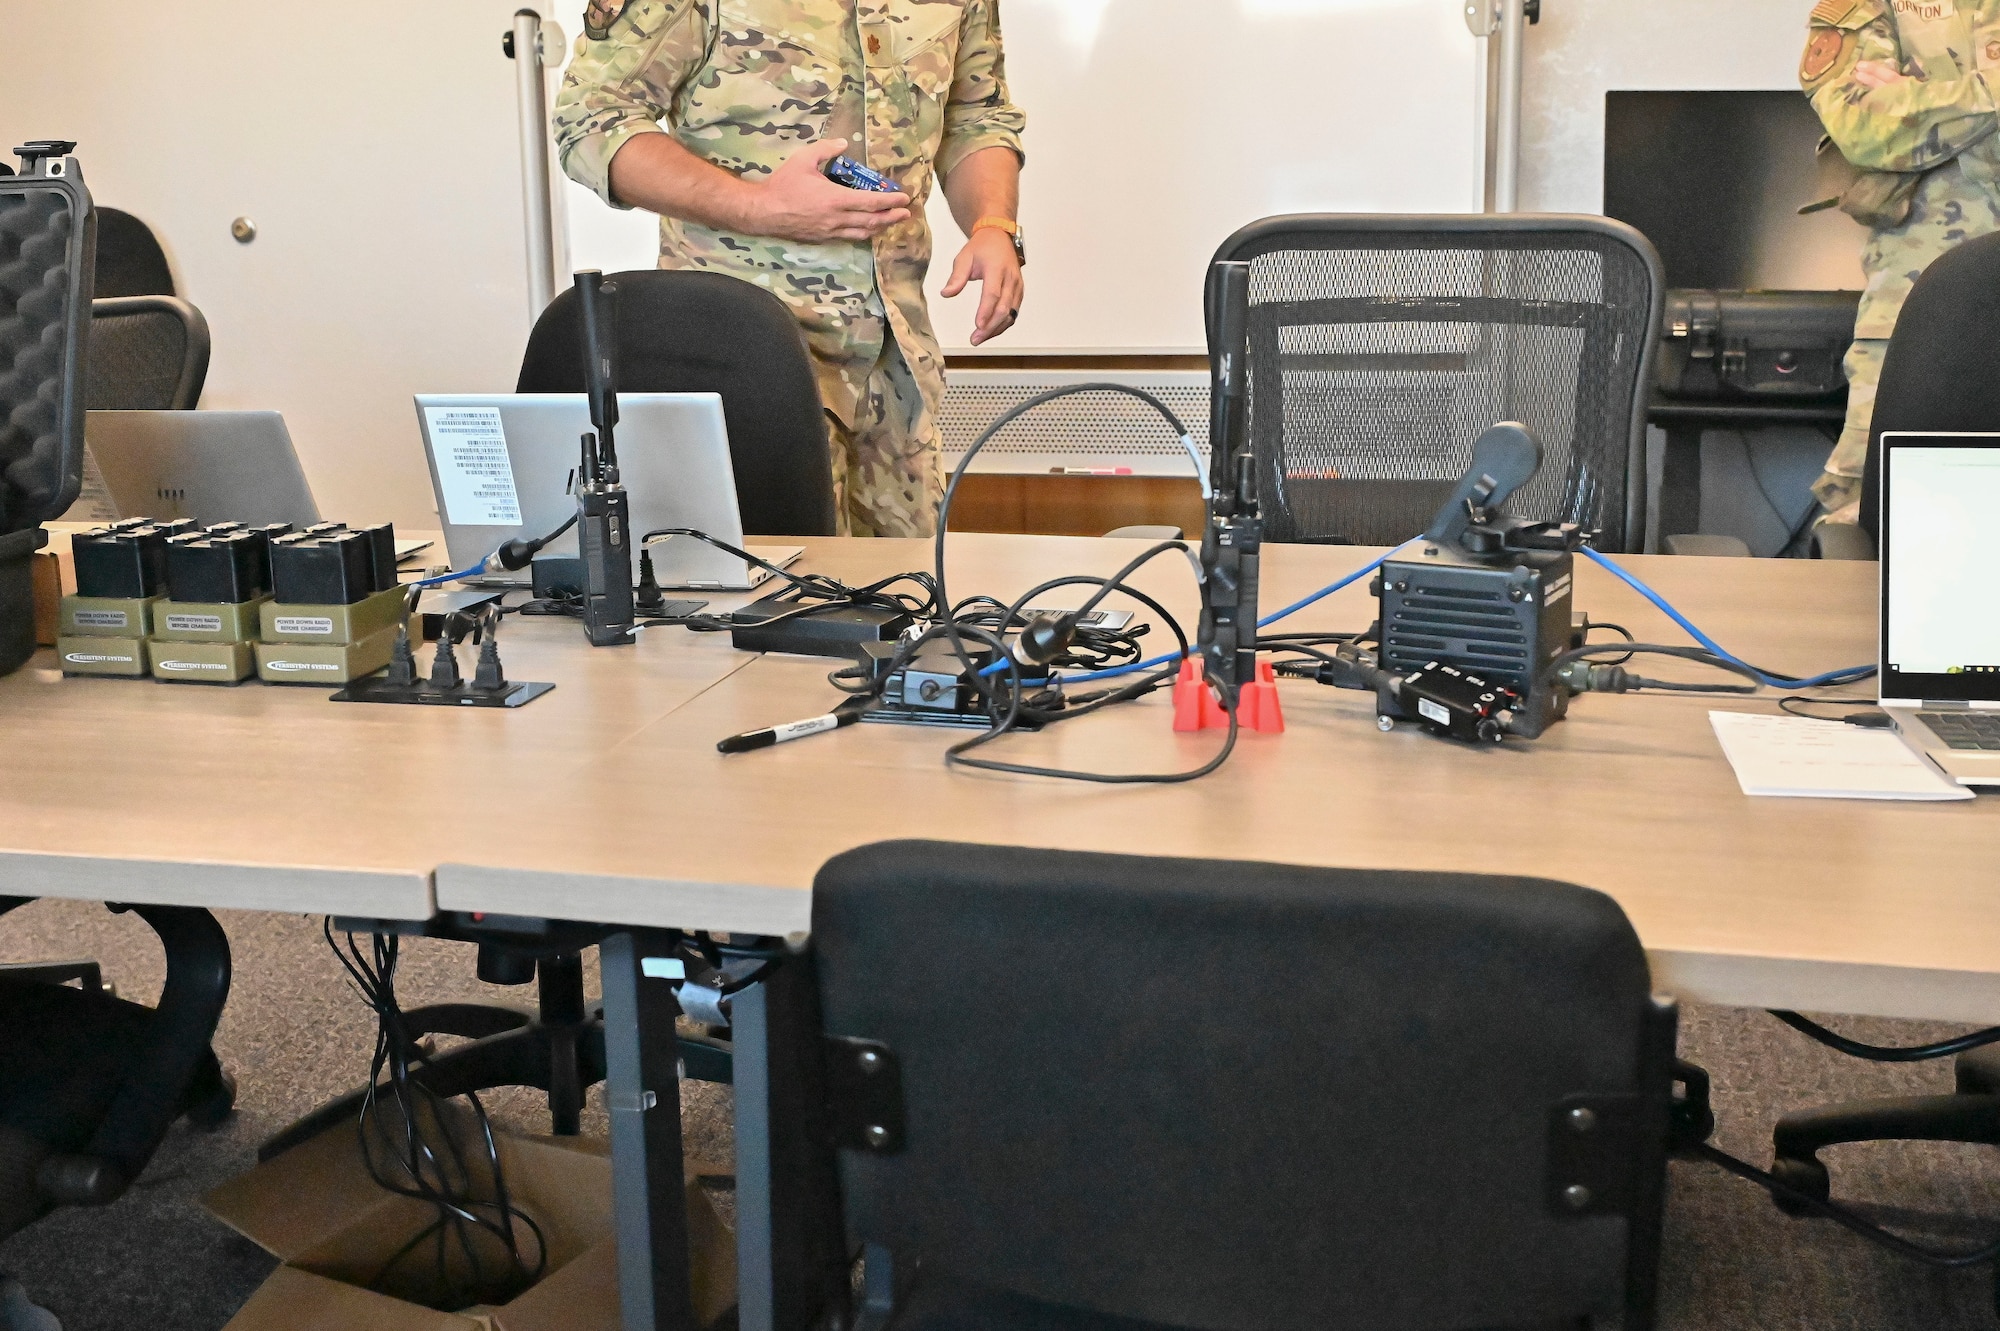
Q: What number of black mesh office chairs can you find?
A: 2